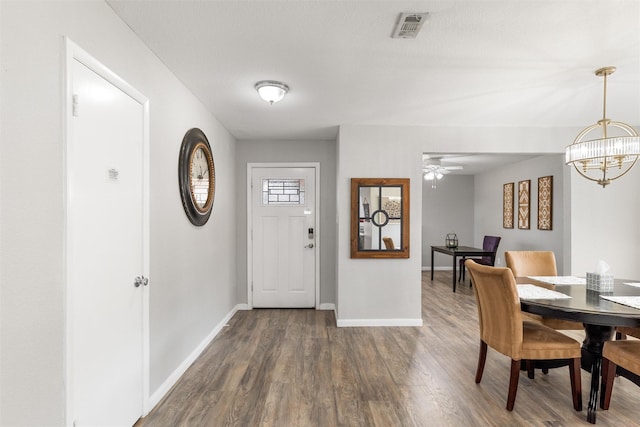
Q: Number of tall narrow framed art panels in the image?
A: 3